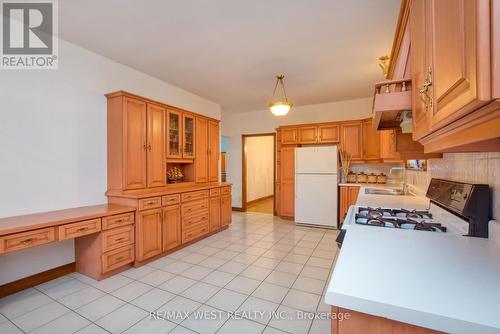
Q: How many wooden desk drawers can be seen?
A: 5